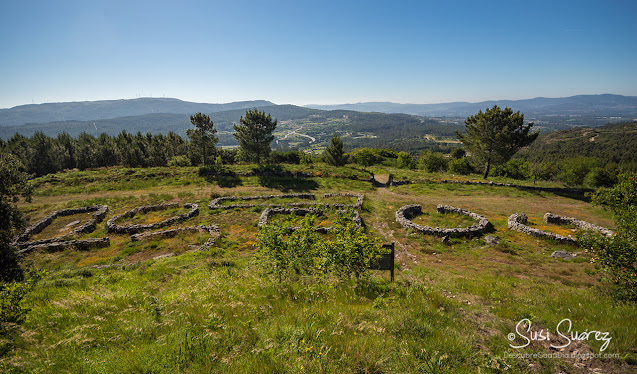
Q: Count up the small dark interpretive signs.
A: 1